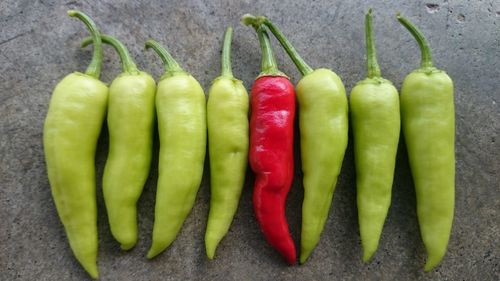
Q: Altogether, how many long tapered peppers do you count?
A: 8